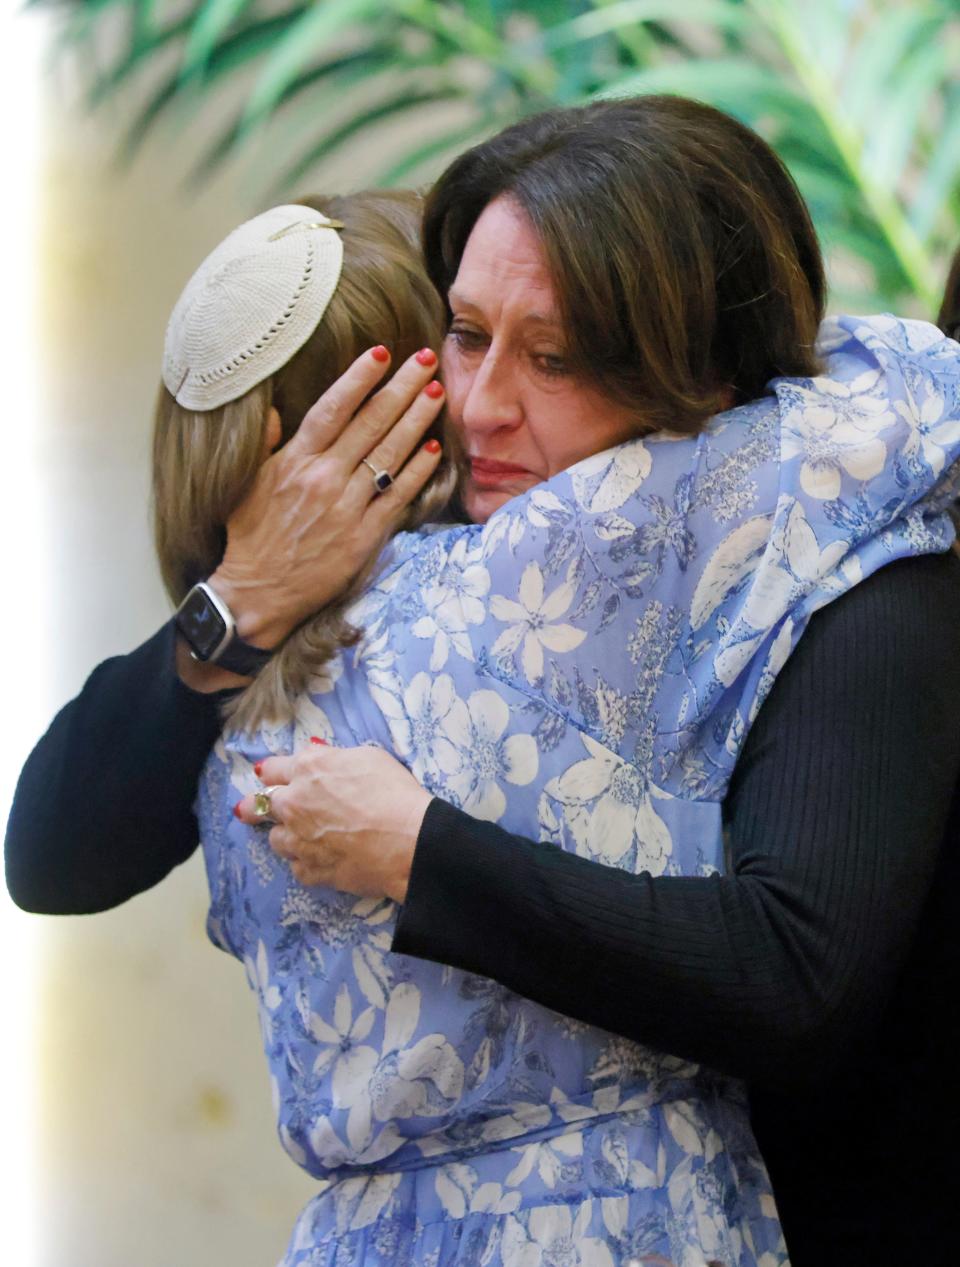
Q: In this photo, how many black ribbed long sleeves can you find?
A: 2